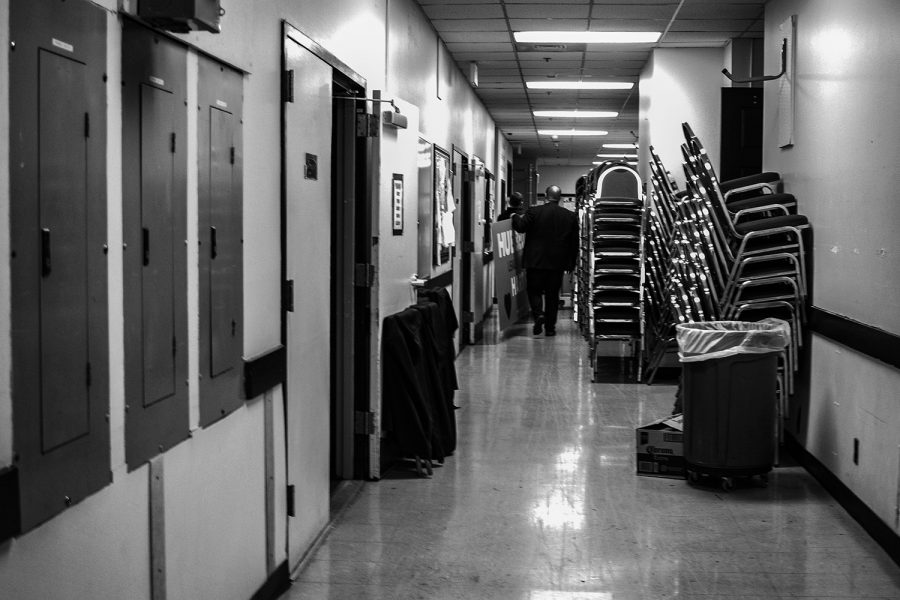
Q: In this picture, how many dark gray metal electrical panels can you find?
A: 3